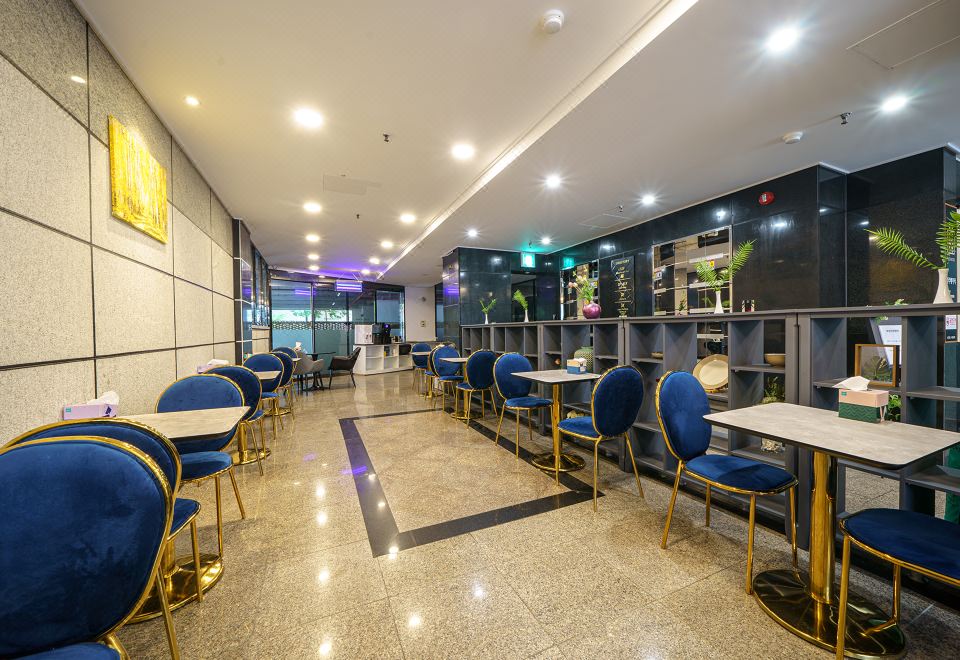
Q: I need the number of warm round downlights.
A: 11